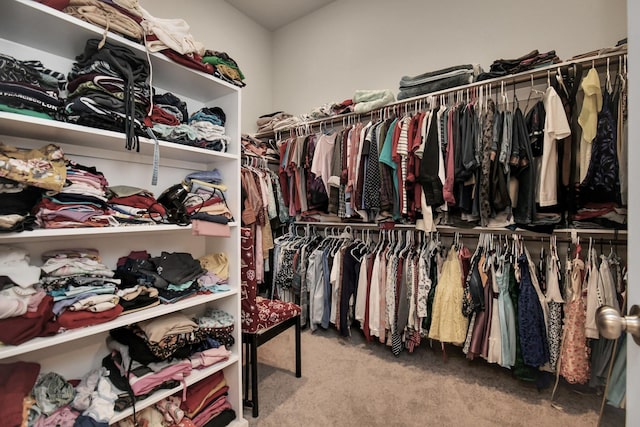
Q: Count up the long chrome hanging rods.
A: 2